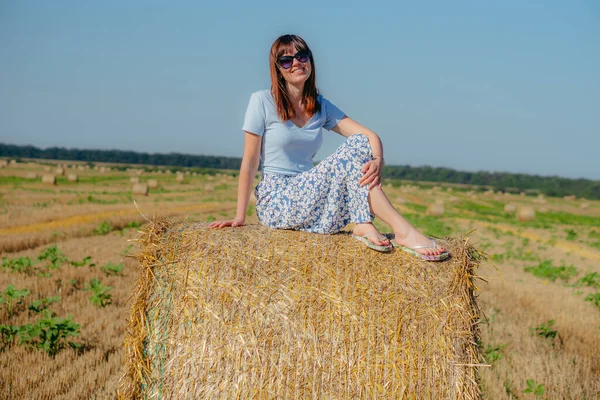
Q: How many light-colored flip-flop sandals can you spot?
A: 2